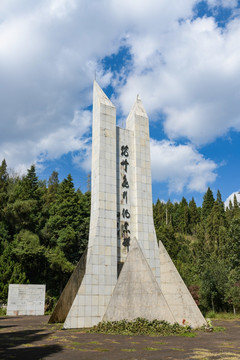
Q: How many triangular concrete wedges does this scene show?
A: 3